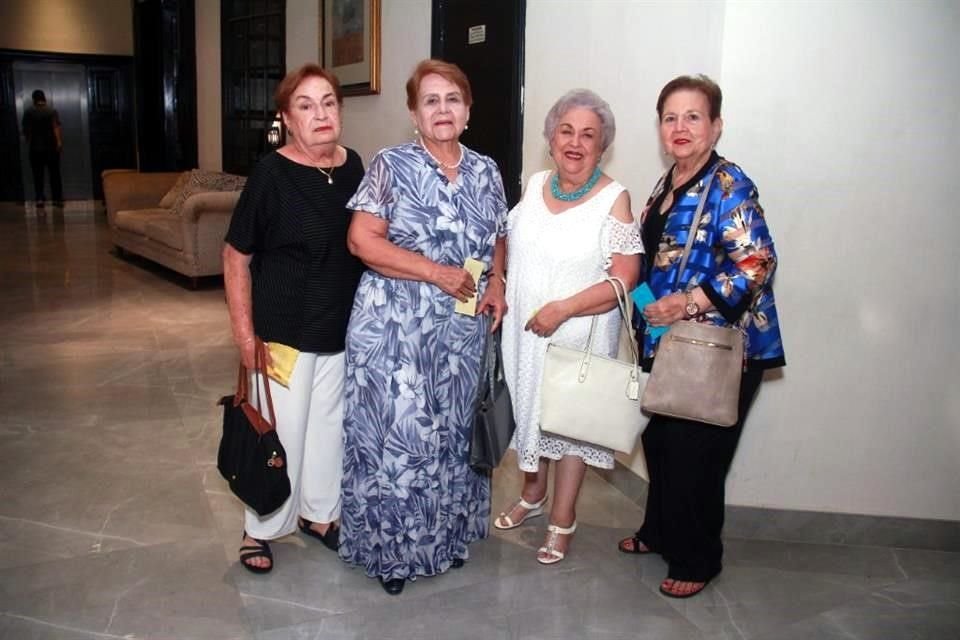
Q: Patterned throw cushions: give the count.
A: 1